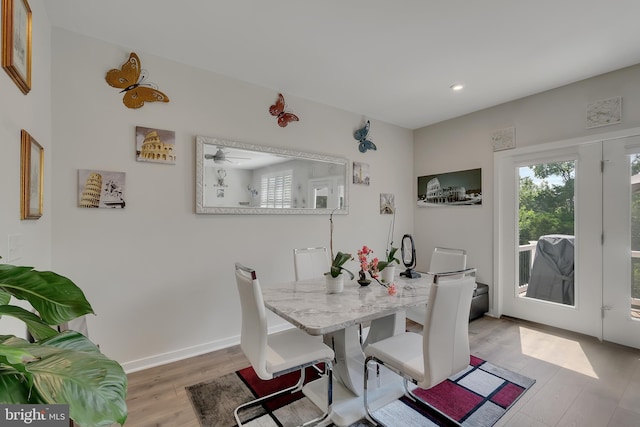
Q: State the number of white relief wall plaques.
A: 2